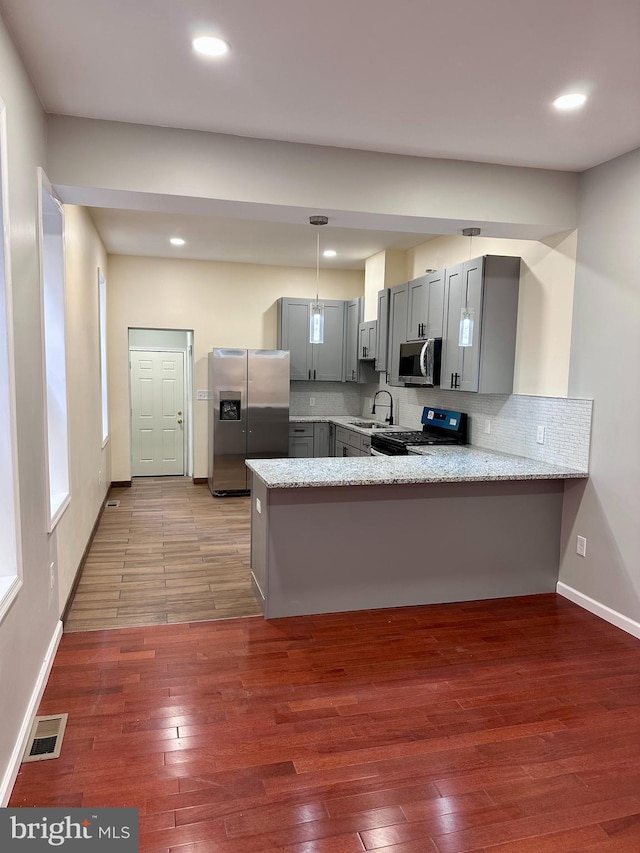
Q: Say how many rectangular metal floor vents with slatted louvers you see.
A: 2